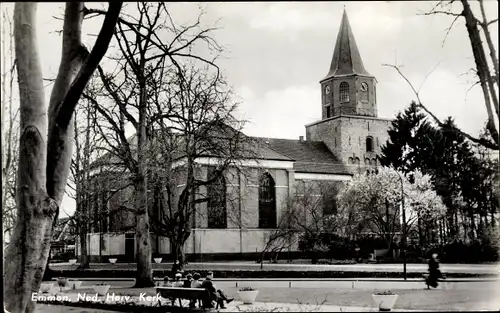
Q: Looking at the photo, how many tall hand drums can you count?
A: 0